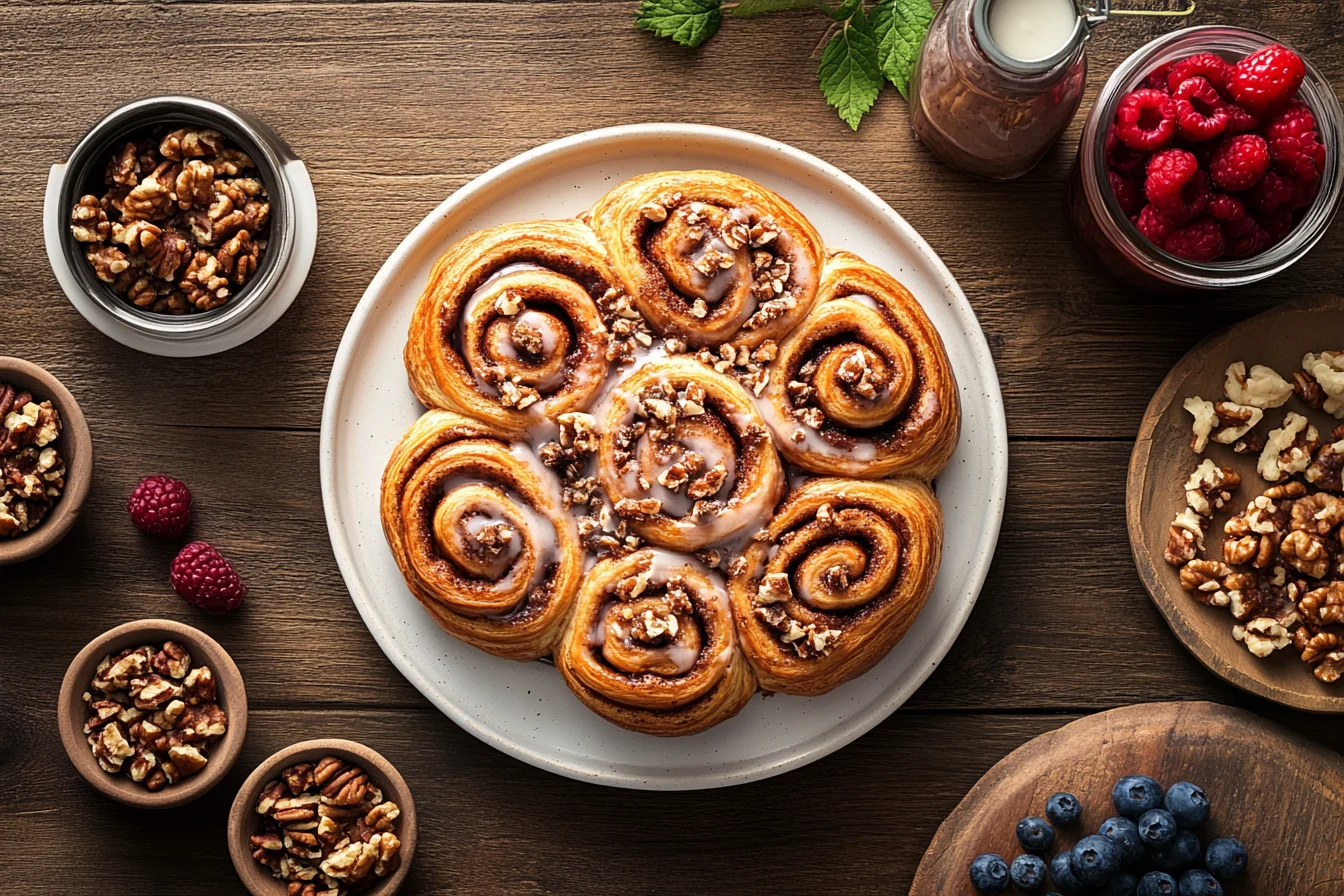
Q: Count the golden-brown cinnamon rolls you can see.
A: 7